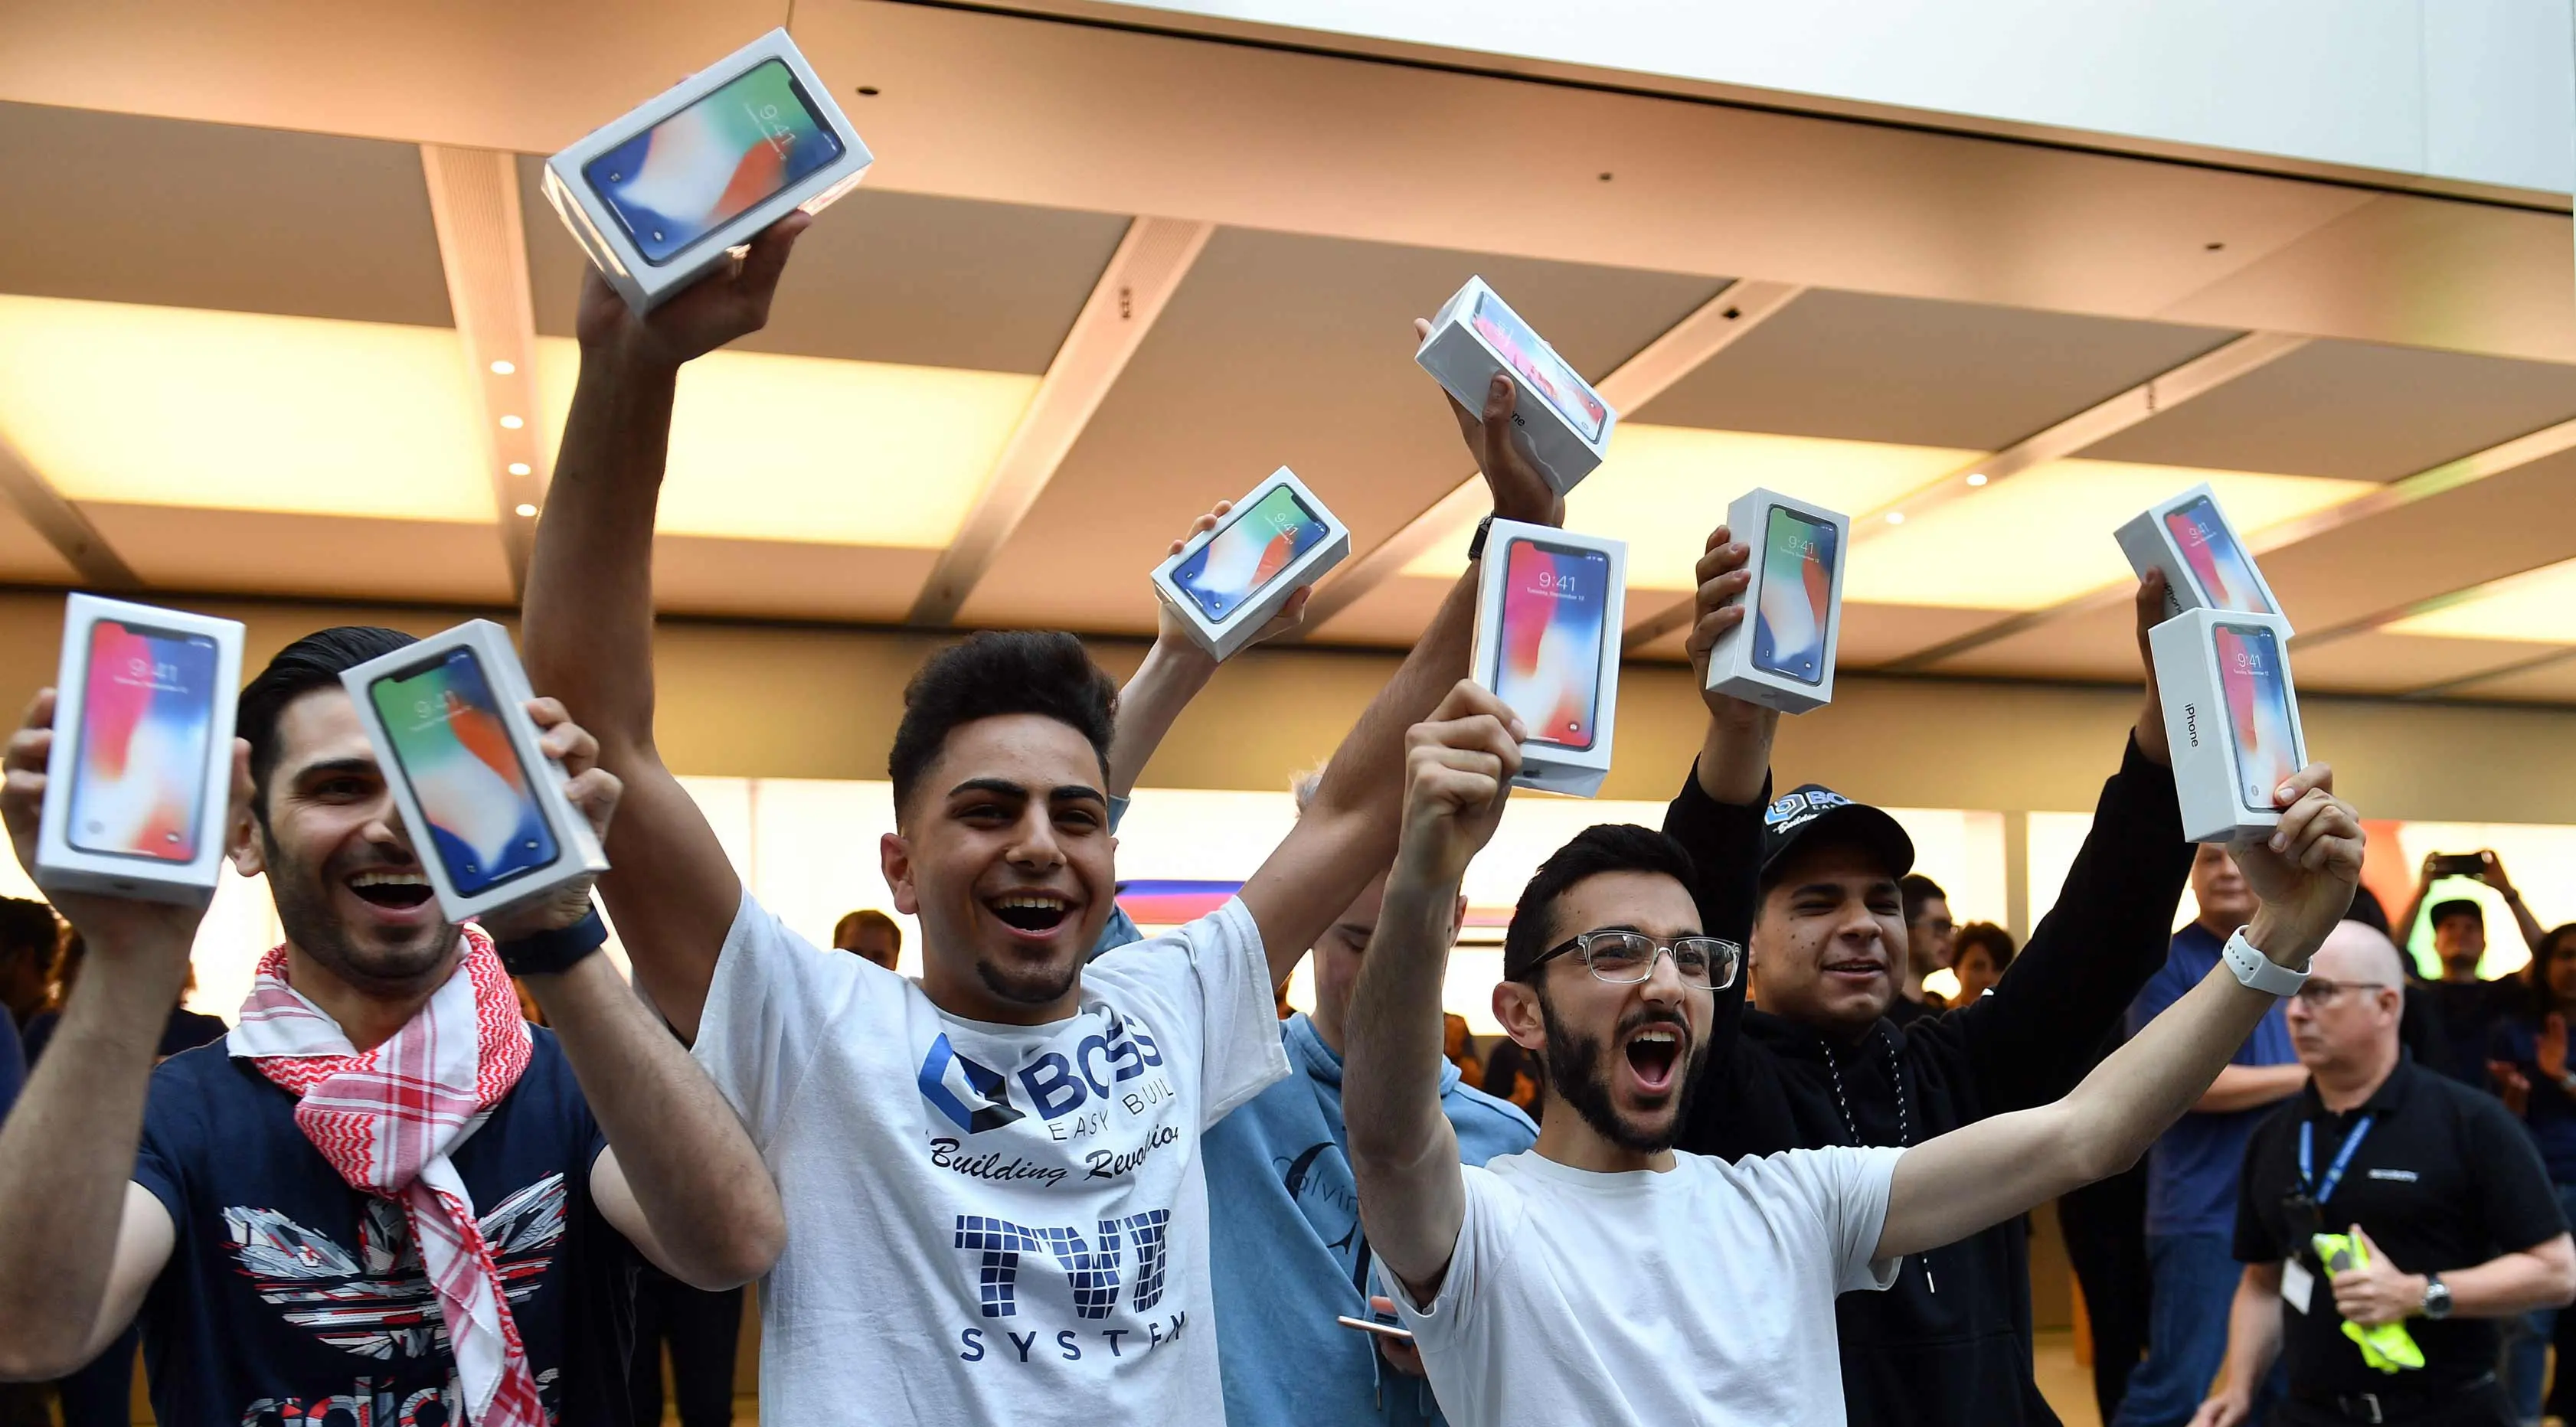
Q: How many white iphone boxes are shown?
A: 9